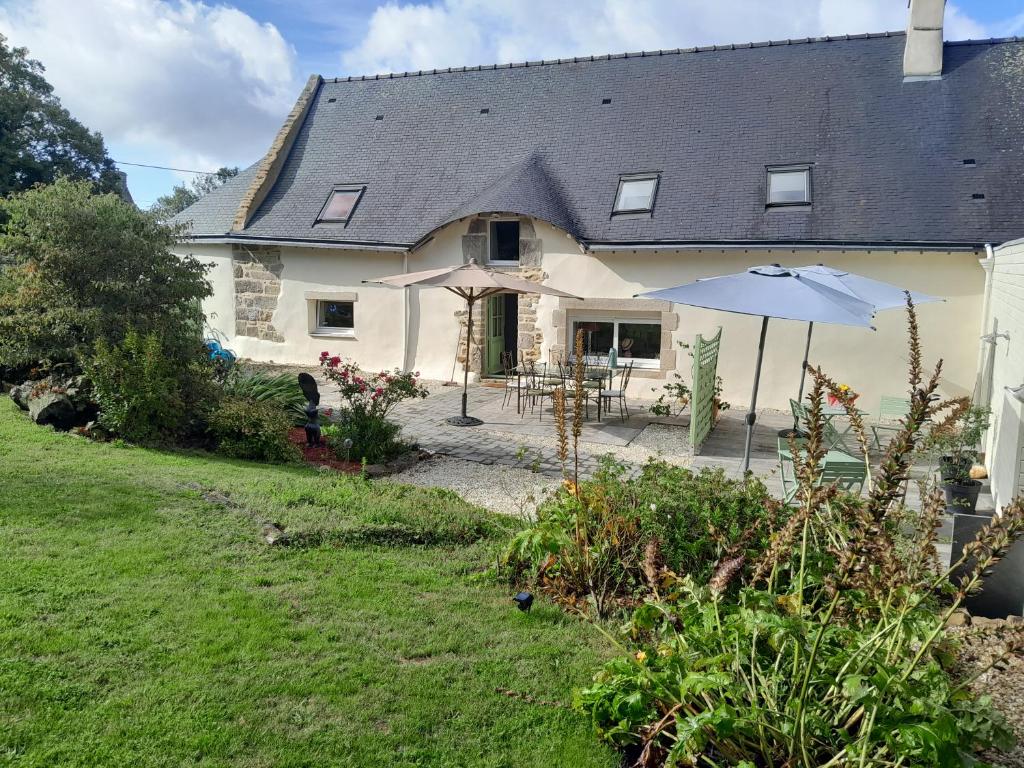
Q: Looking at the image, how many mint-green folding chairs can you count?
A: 4